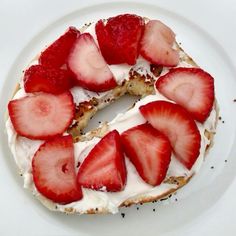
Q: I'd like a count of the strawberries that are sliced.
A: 11